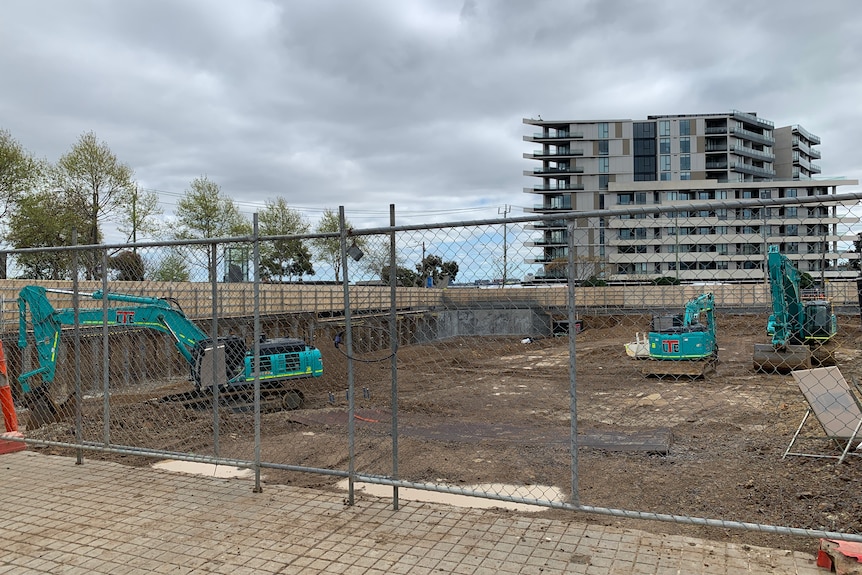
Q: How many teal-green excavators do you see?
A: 3